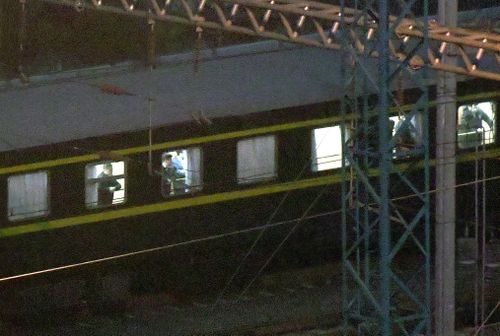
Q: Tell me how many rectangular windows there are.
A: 7